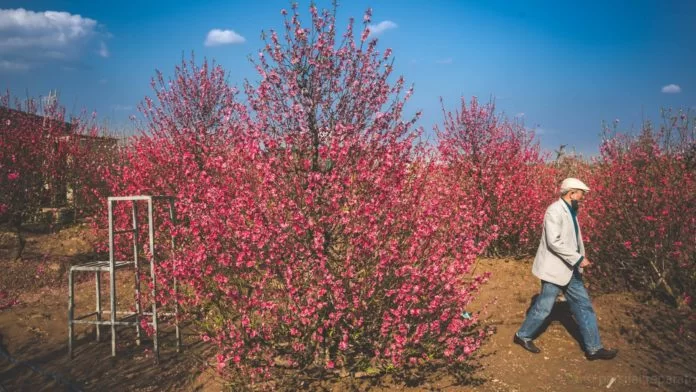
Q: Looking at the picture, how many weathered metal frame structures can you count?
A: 1